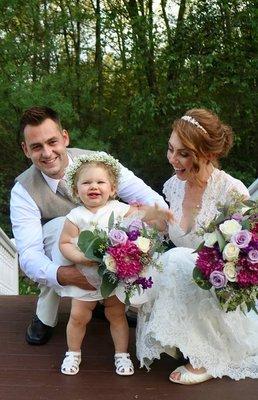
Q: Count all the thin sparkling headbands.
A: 1